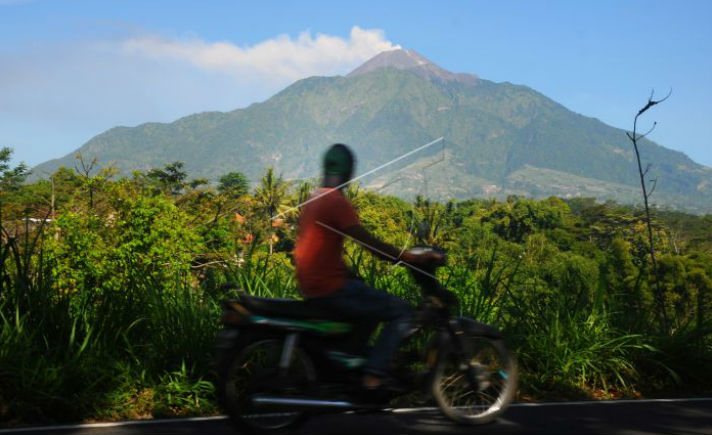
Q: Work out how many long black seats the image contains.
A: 1